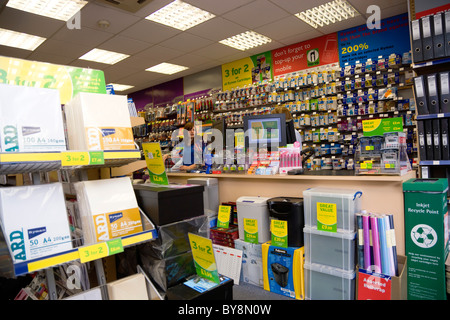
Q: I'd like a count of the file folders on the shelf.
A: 12